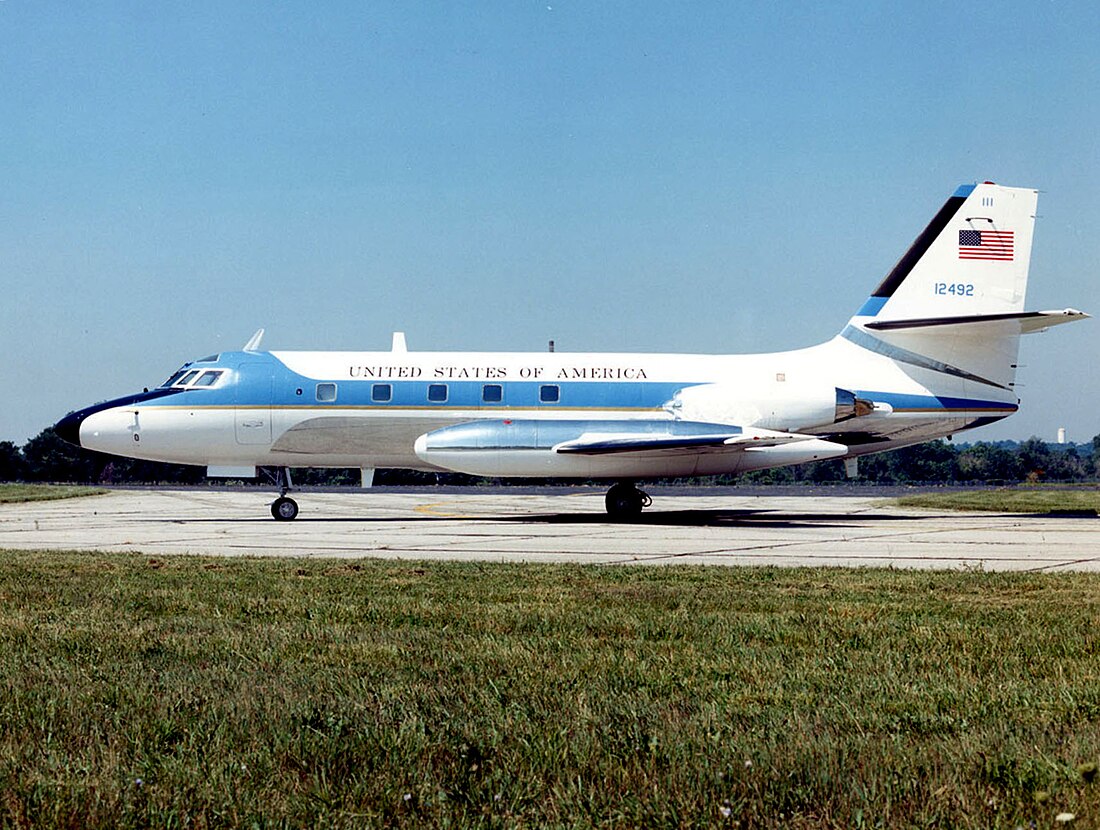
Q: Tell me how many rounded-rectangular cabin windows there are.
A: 5